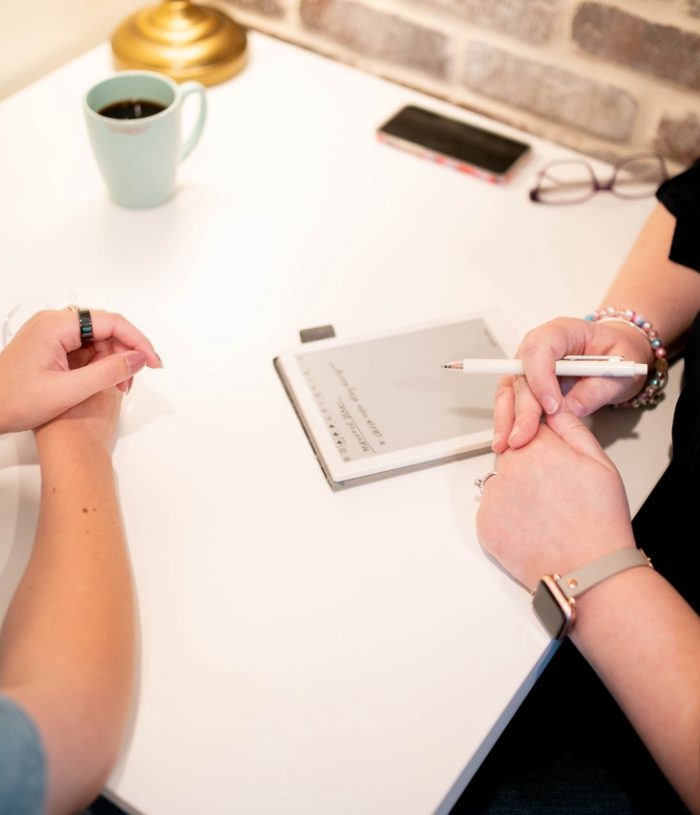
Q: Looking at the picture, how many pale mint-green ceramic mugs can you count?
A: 1